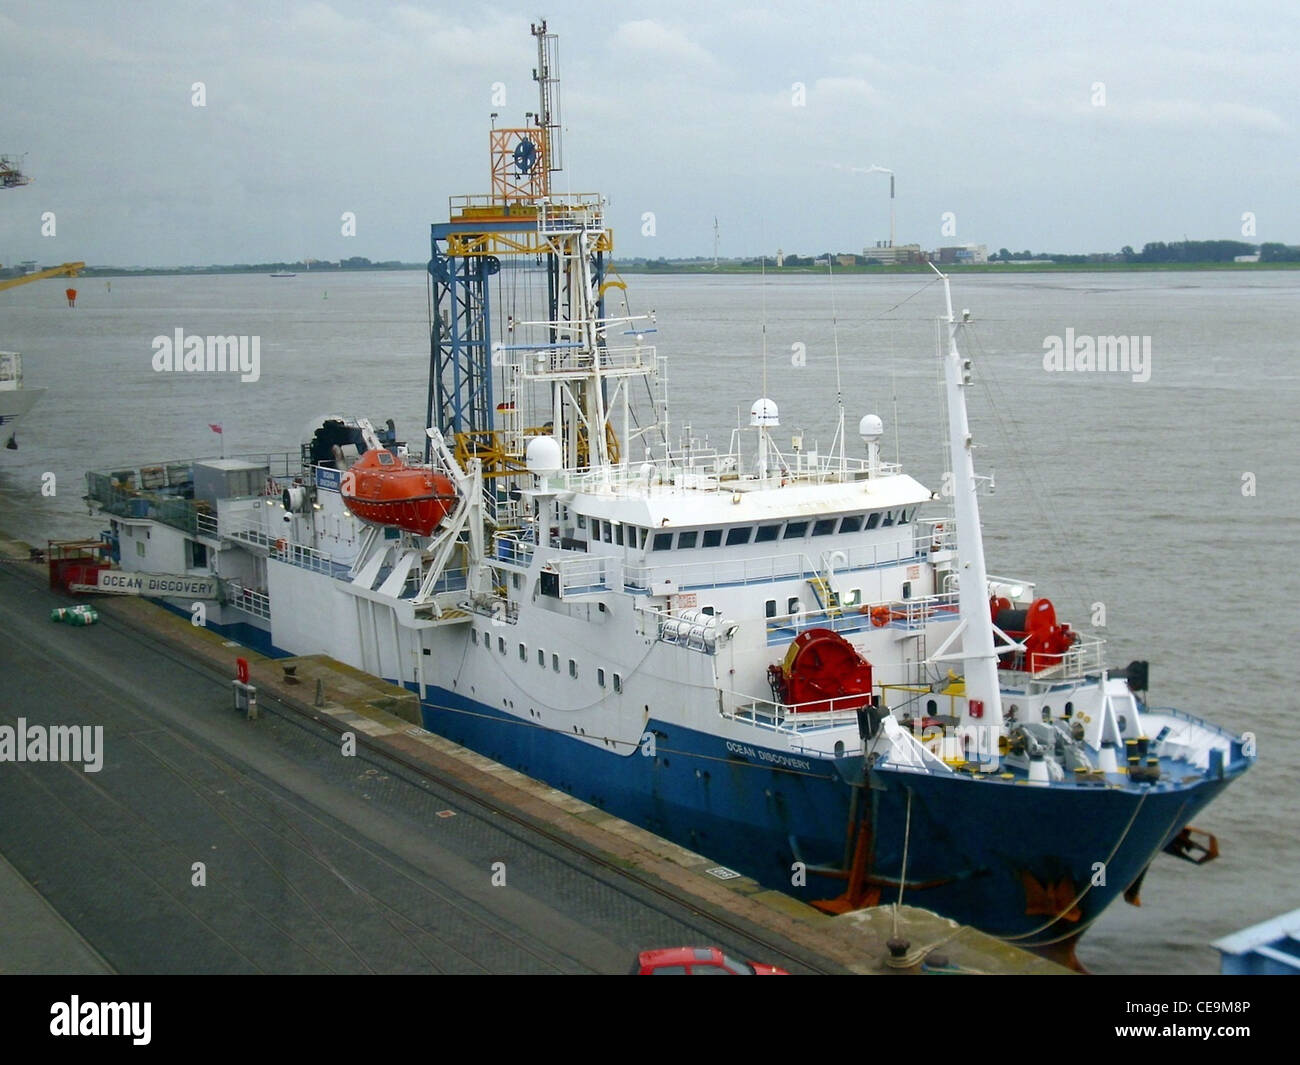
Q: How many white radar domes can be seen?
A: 3